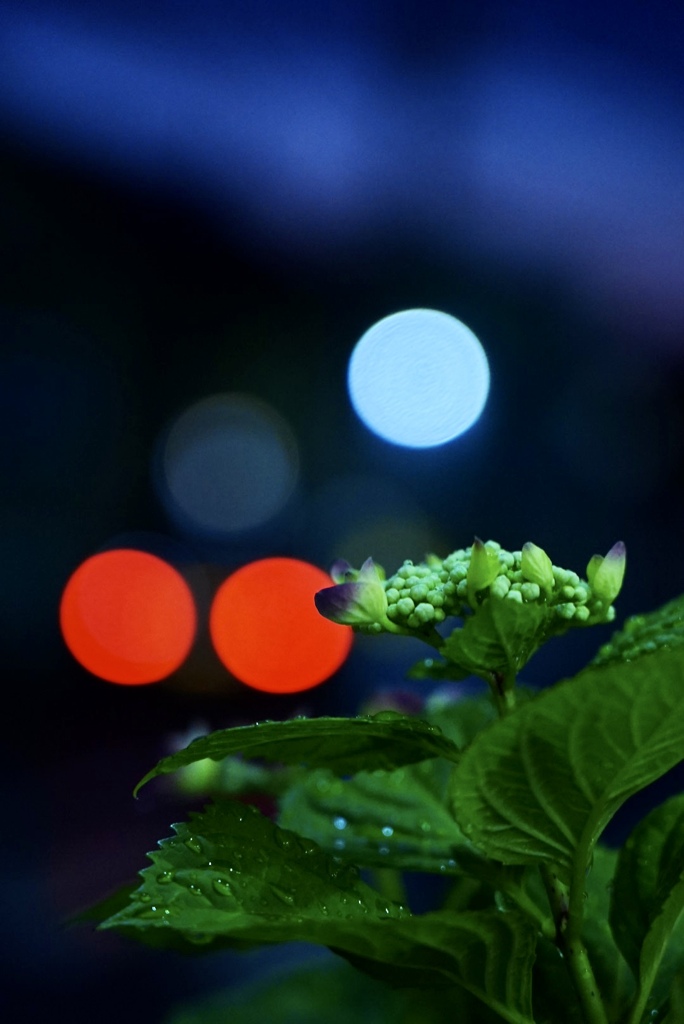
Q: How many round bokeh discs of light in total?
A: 4